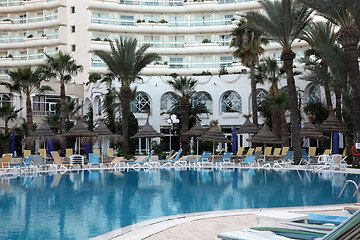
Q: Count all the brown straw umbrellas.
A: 10